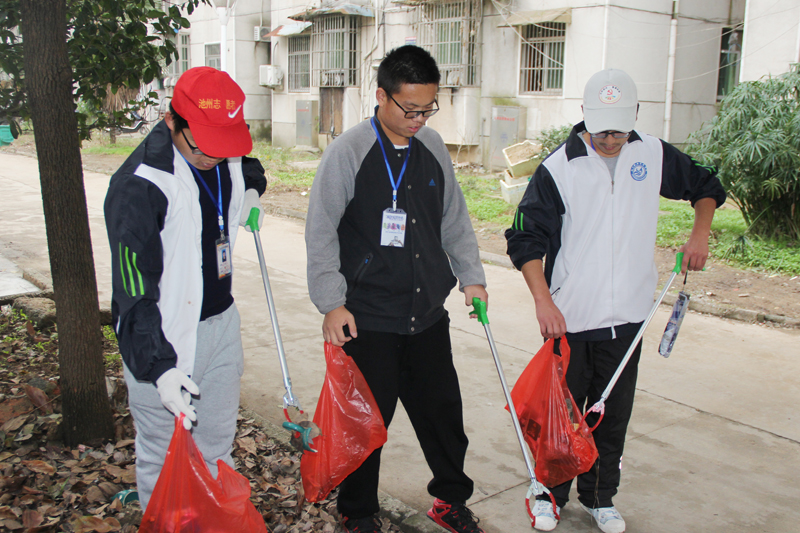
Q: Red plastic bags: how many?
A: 3